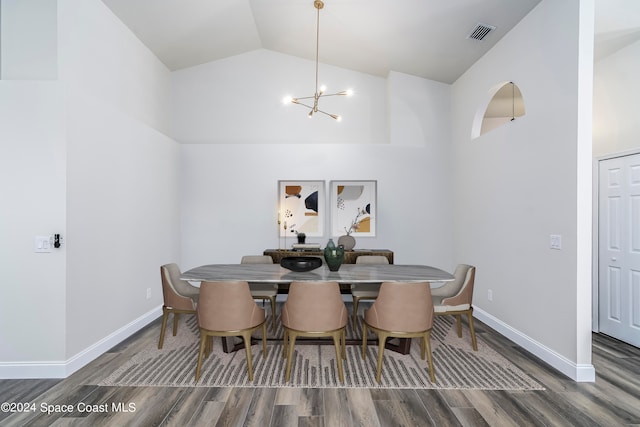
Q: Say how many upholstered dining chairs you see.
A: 7